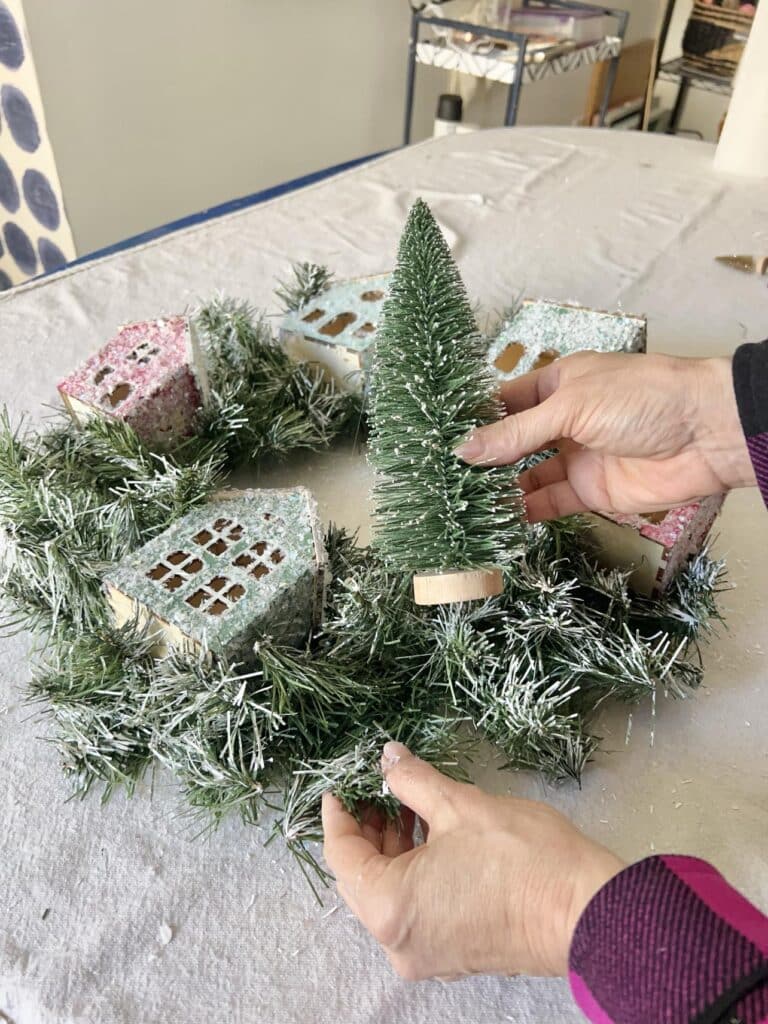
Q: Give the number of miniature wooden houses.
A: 5